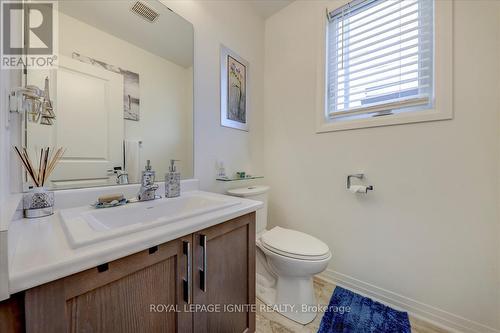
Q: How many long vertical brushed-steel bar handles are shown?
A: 2